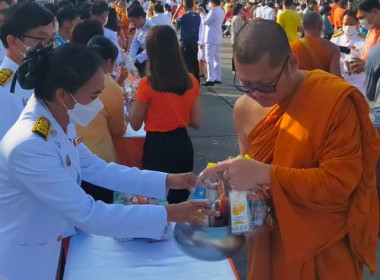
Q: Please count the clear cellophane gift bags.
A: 2